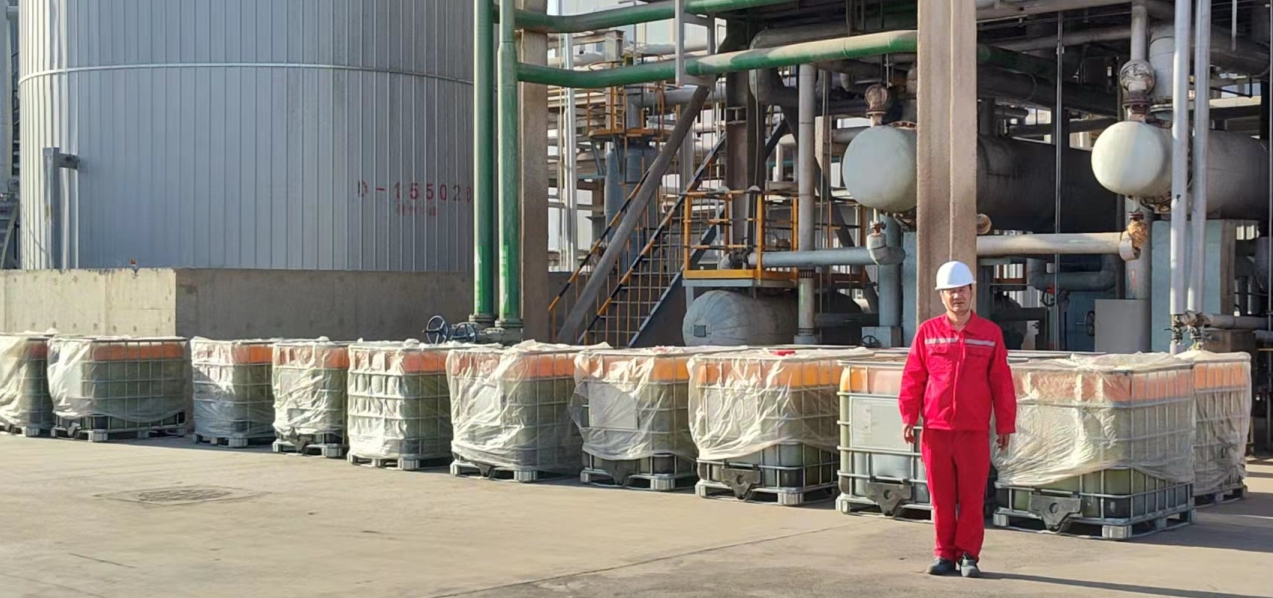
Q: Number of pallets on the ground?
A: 11